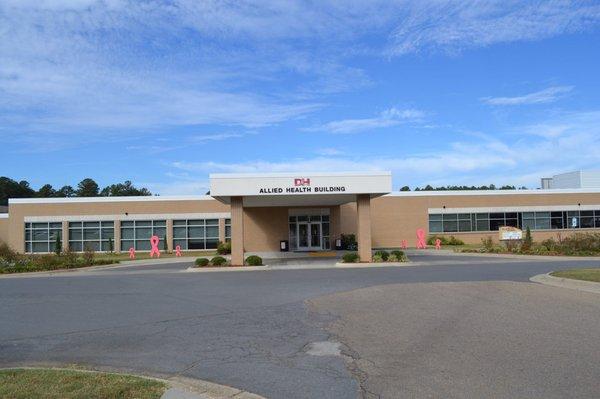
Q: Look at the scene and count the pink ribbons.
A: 6